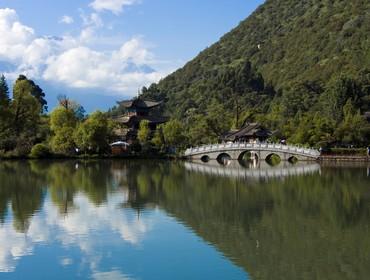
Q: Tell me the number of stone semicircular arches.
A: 5